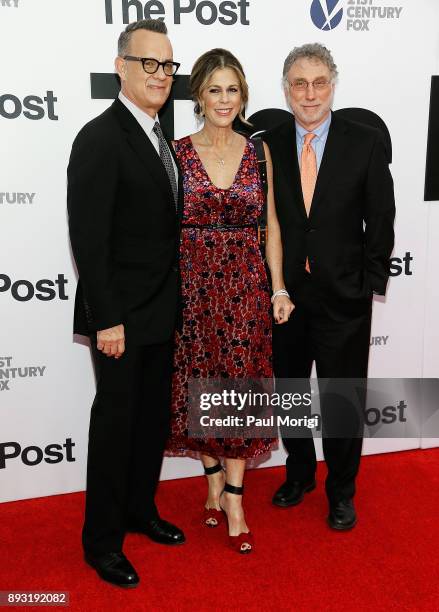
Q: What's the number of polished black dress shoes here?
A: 4